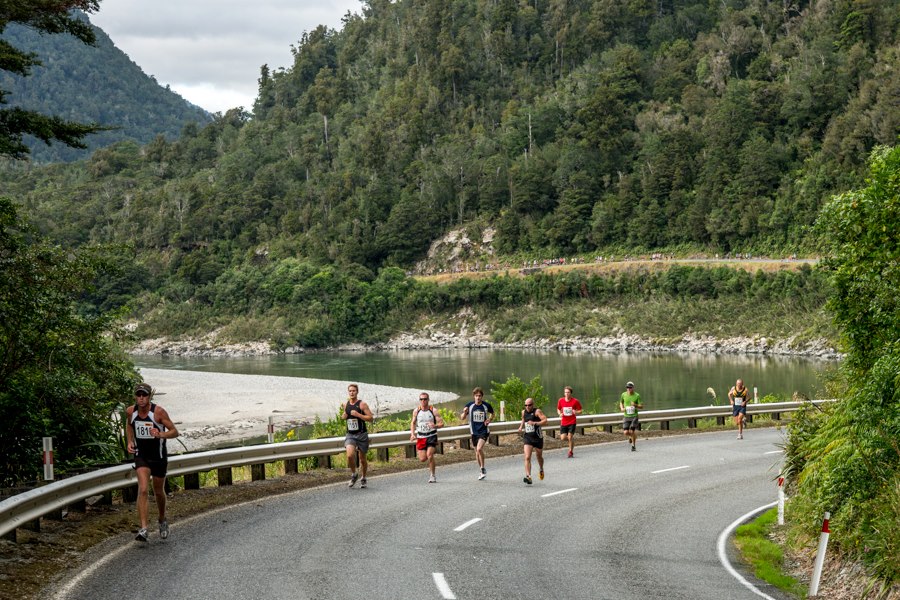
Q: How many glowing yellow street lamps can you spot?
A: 0